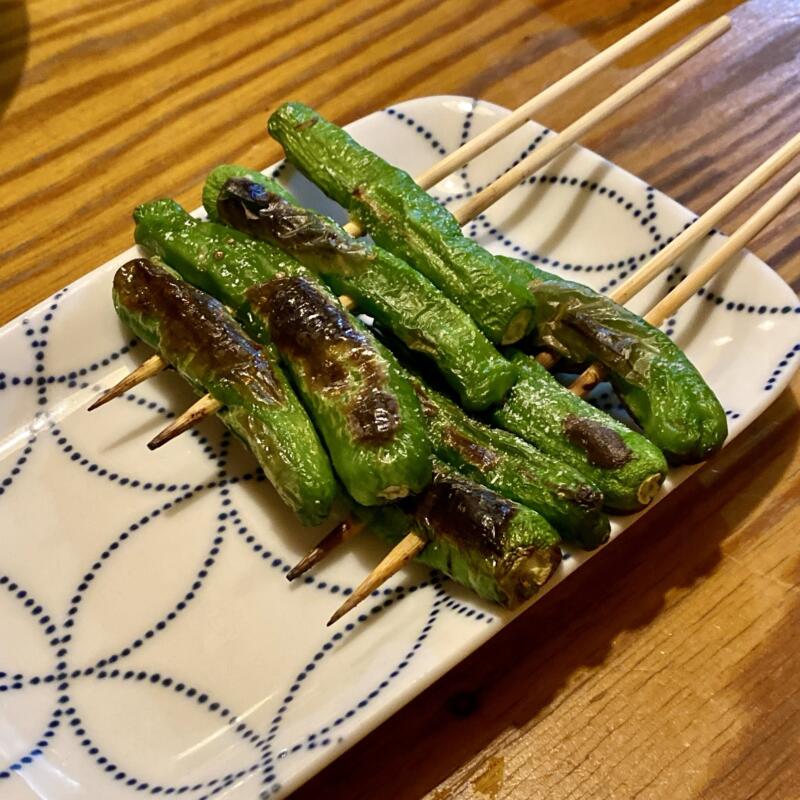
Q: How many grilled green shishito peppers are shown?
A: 8